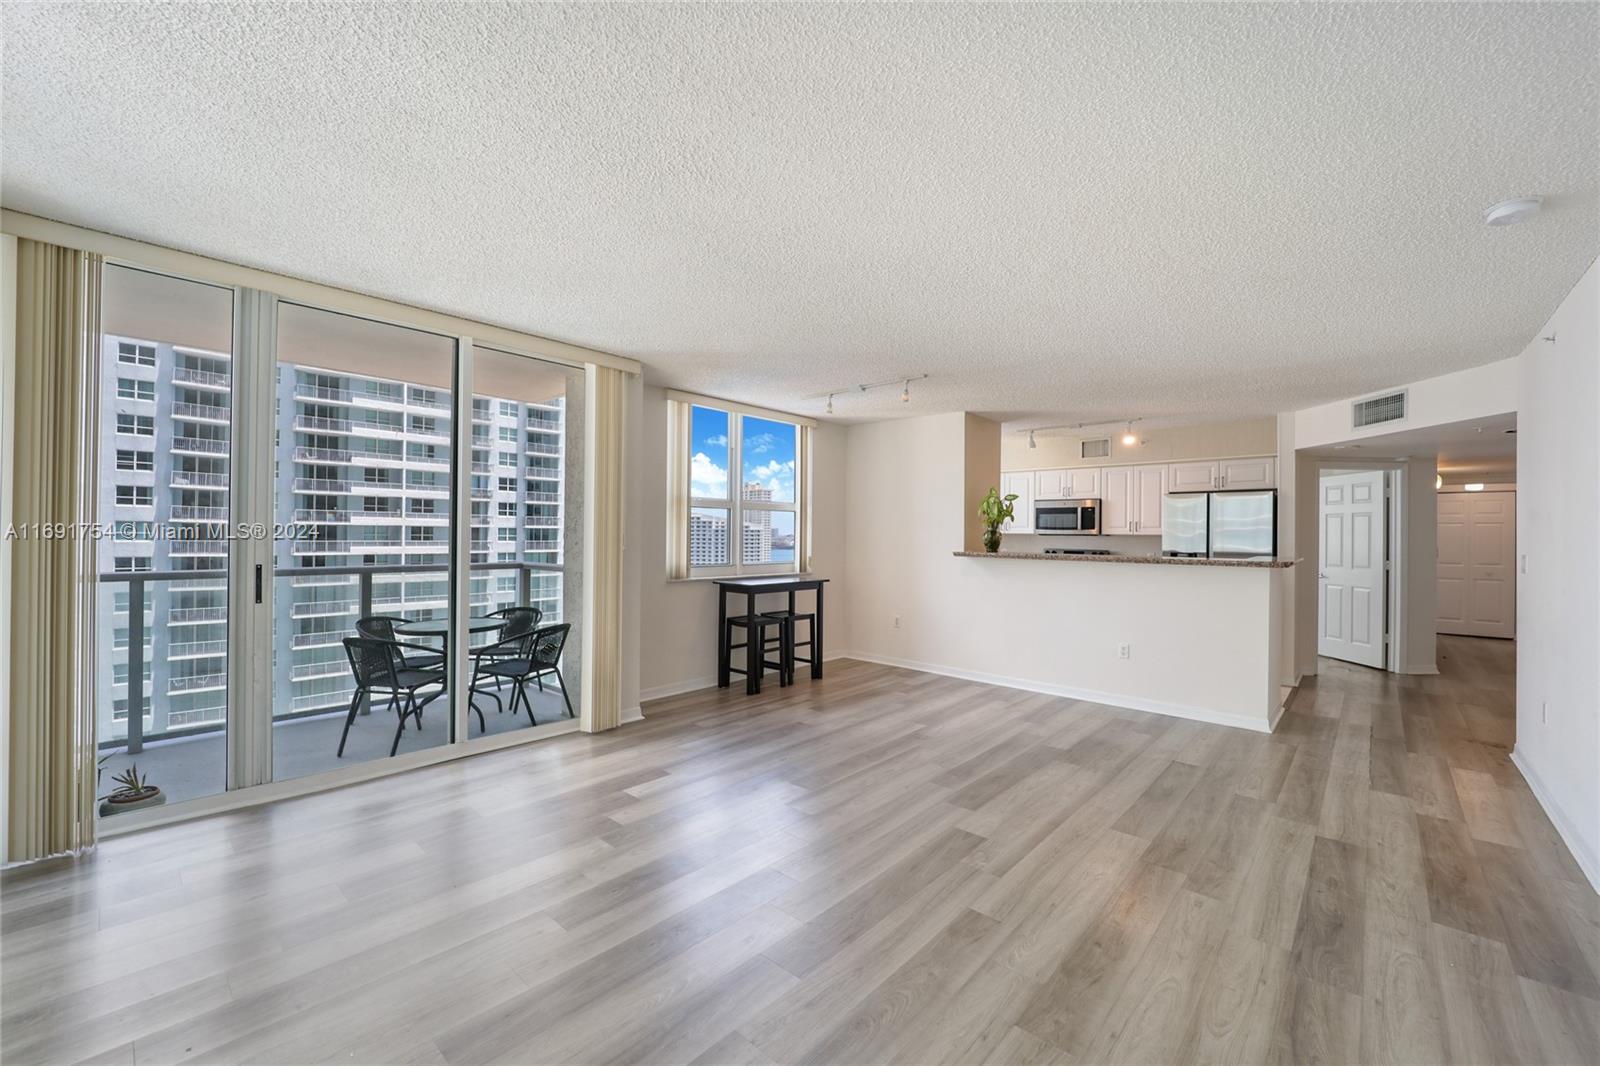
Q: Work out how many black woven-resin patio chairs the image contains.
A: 4